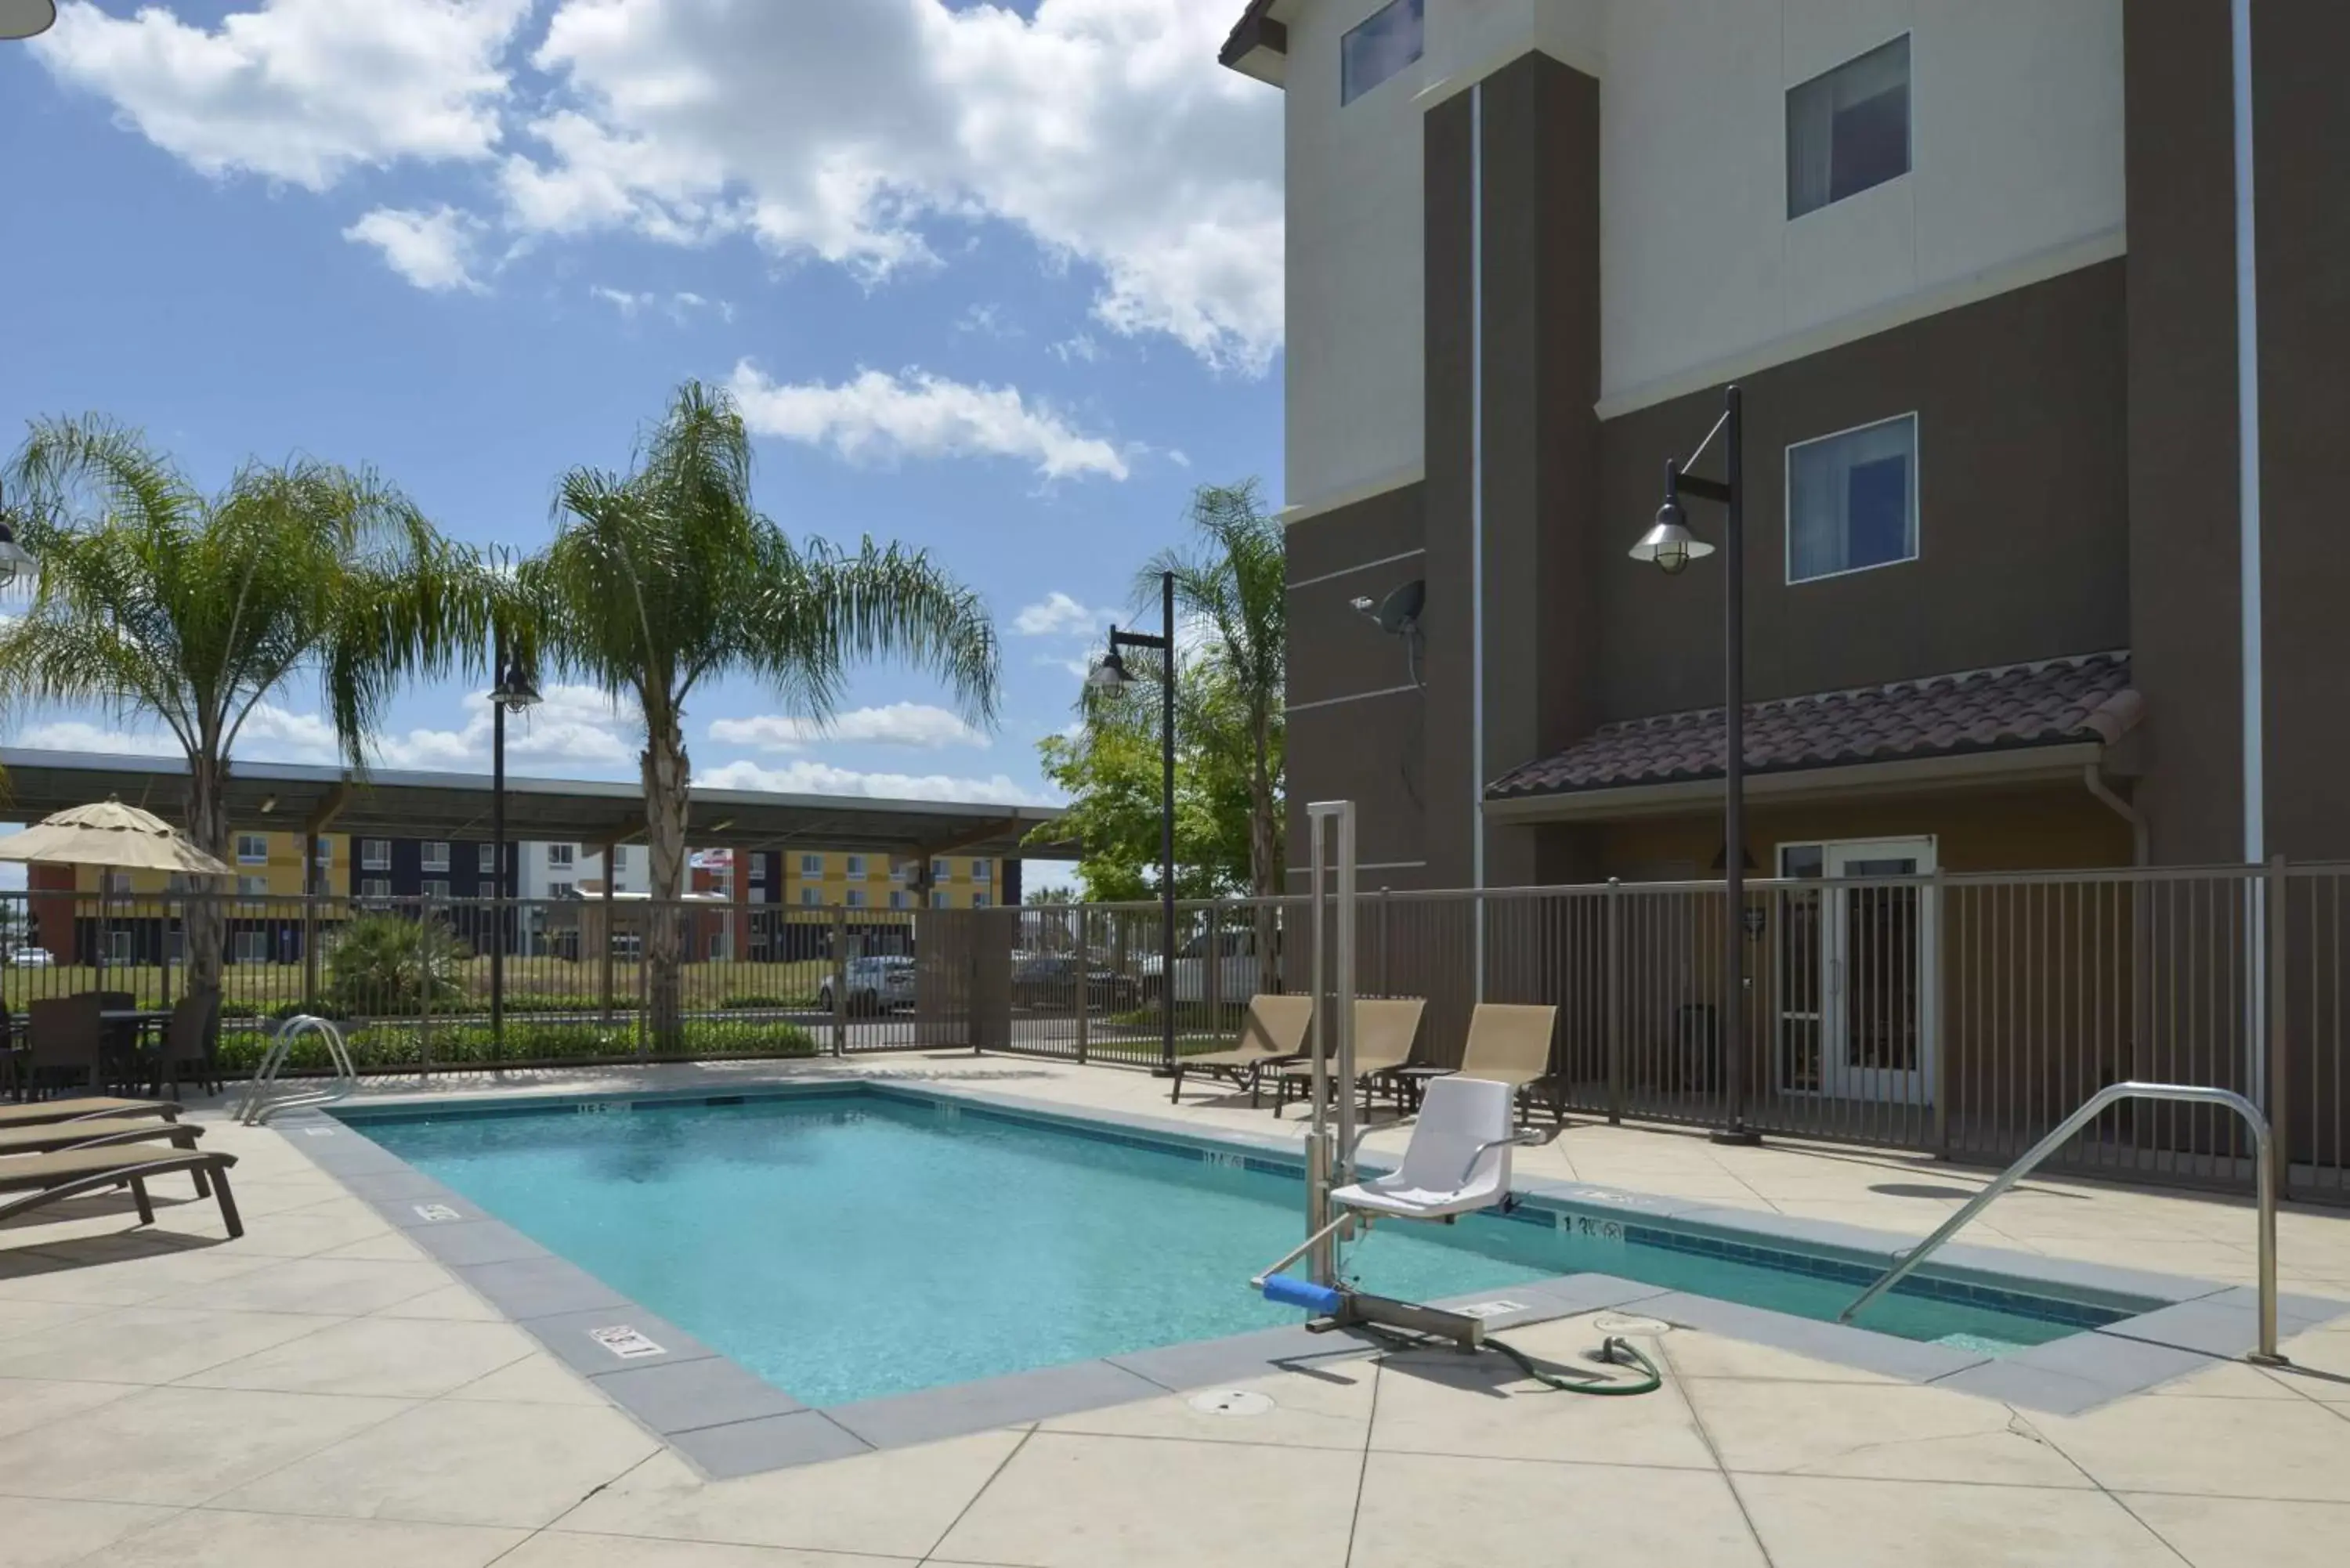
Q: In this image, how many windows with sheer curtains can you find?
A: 2